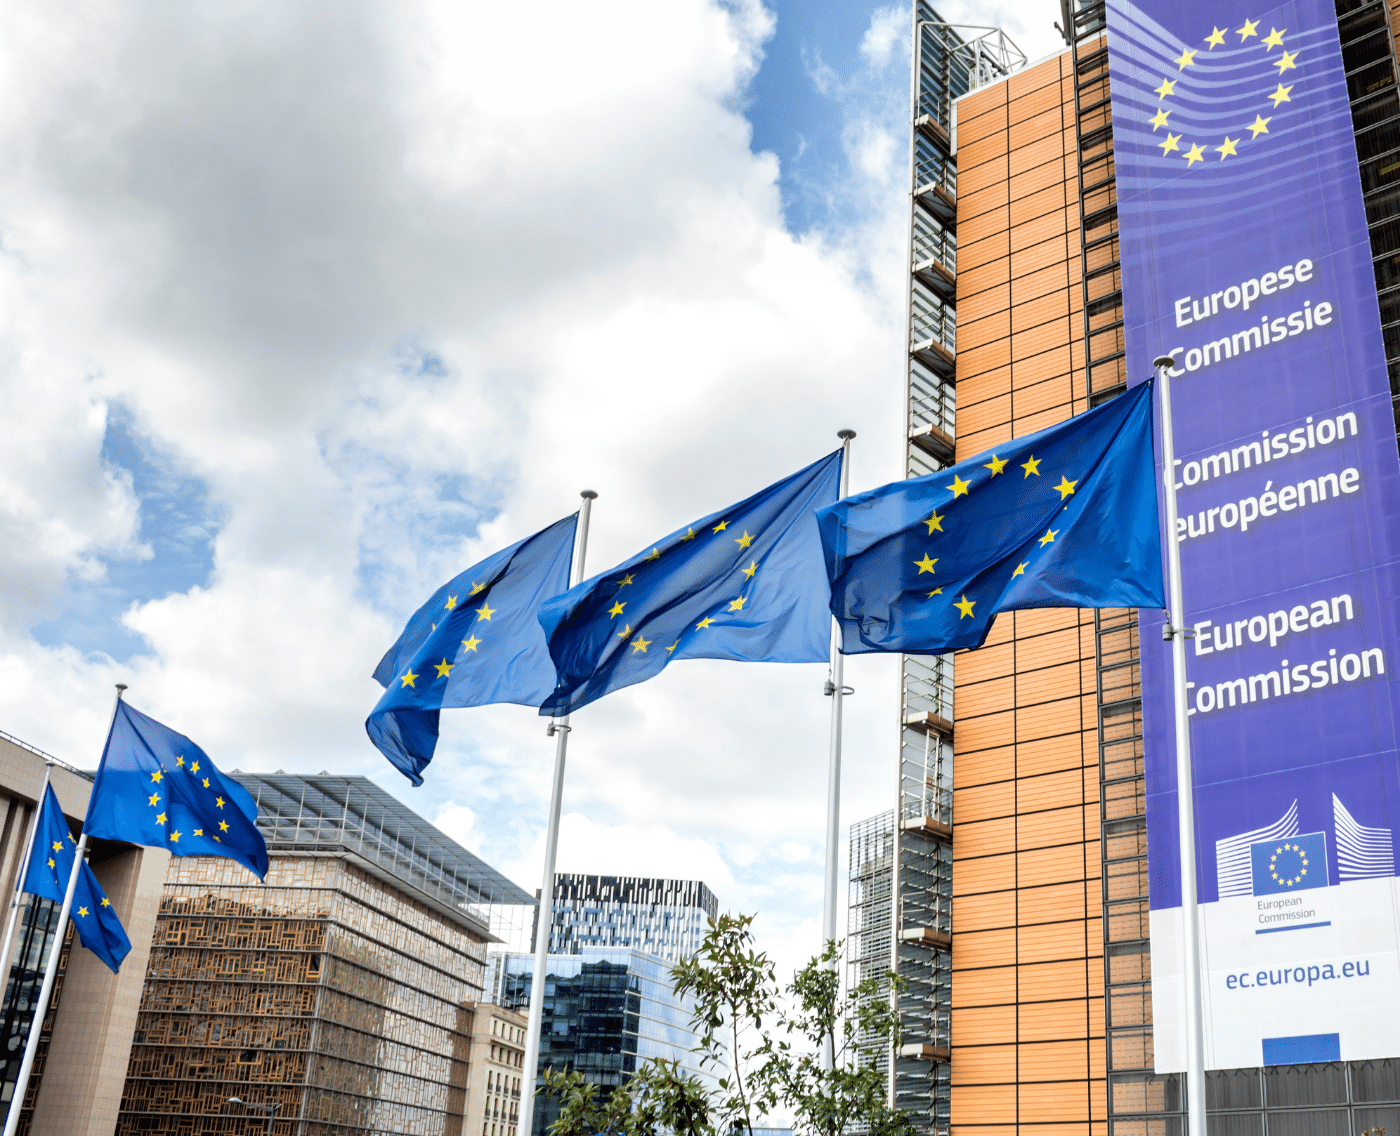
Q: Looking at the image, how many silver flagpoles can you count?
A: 5